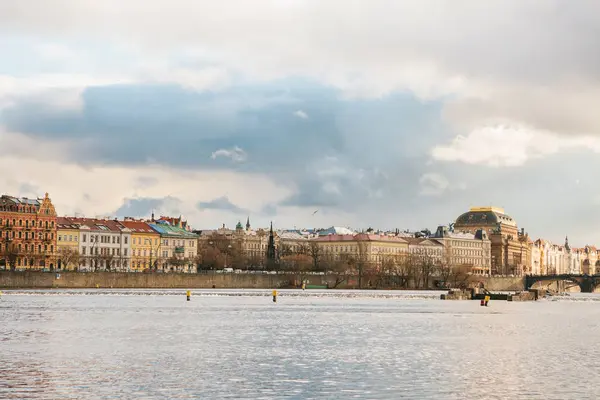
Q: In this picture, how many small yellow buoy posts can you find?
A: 3